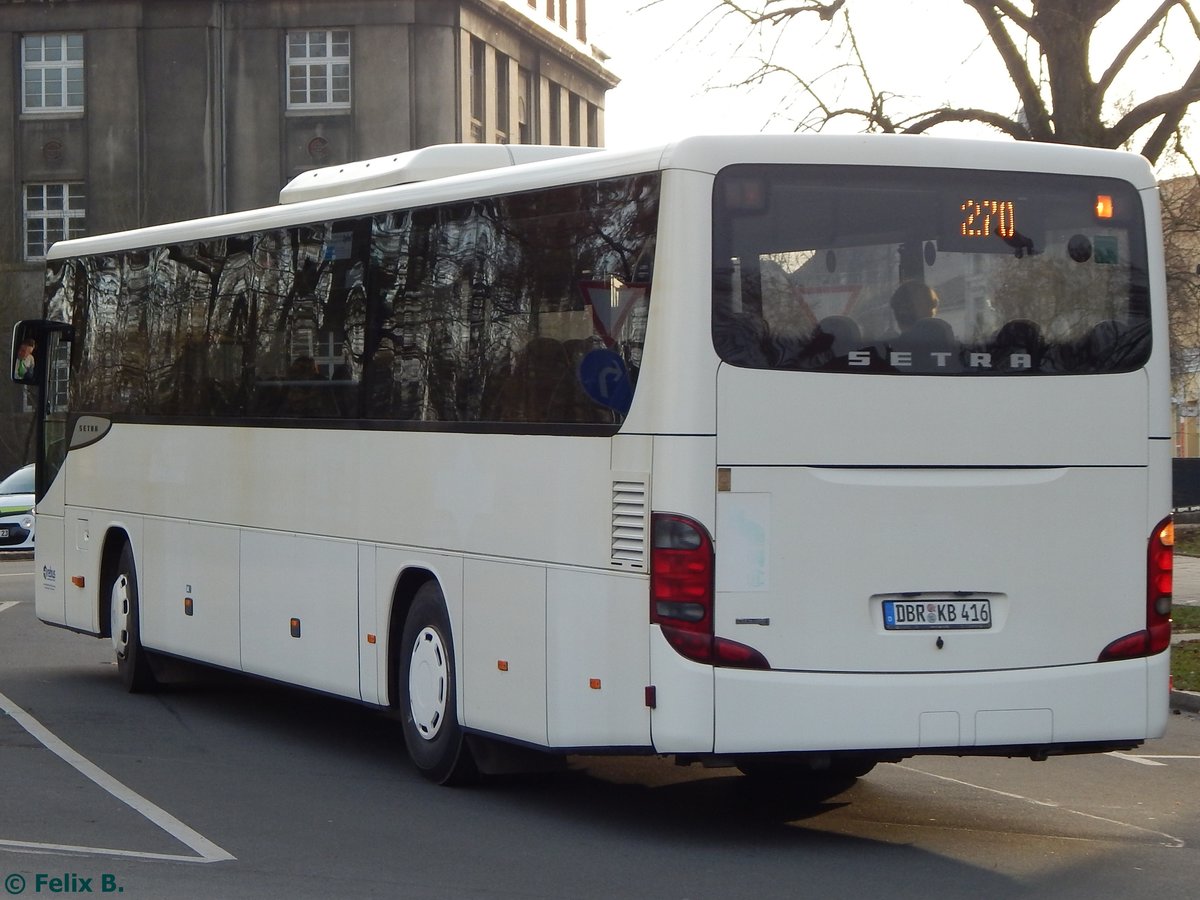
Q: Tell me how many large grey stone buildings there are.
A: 1